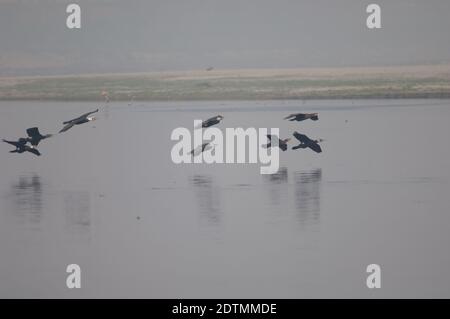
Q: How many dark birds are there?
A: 8